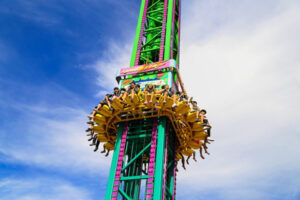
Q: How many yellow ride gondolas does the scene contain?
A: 1